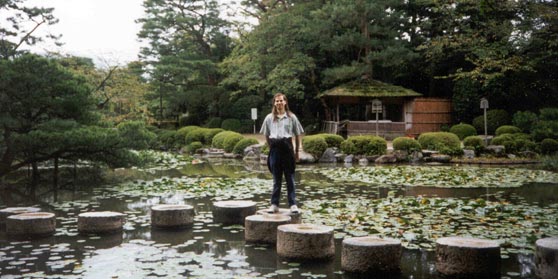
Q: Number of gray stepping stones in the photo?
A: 11